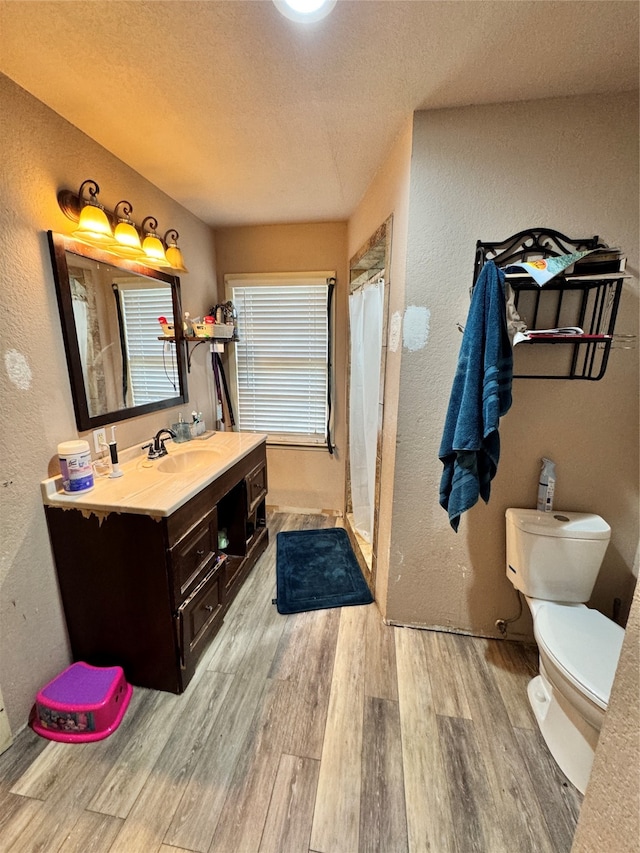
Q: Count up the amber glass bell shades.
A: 4